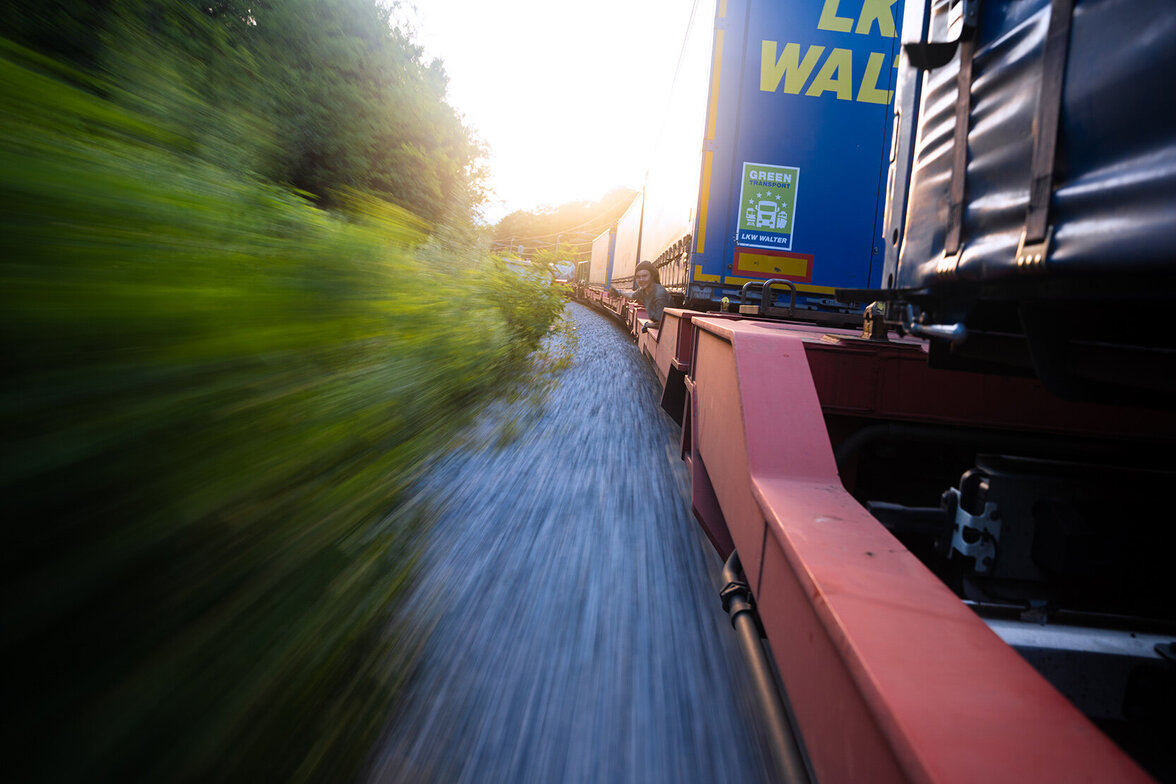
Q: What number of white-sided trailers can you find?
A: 3